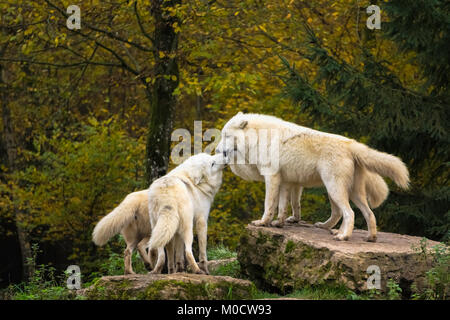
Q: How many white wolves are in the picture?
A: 4